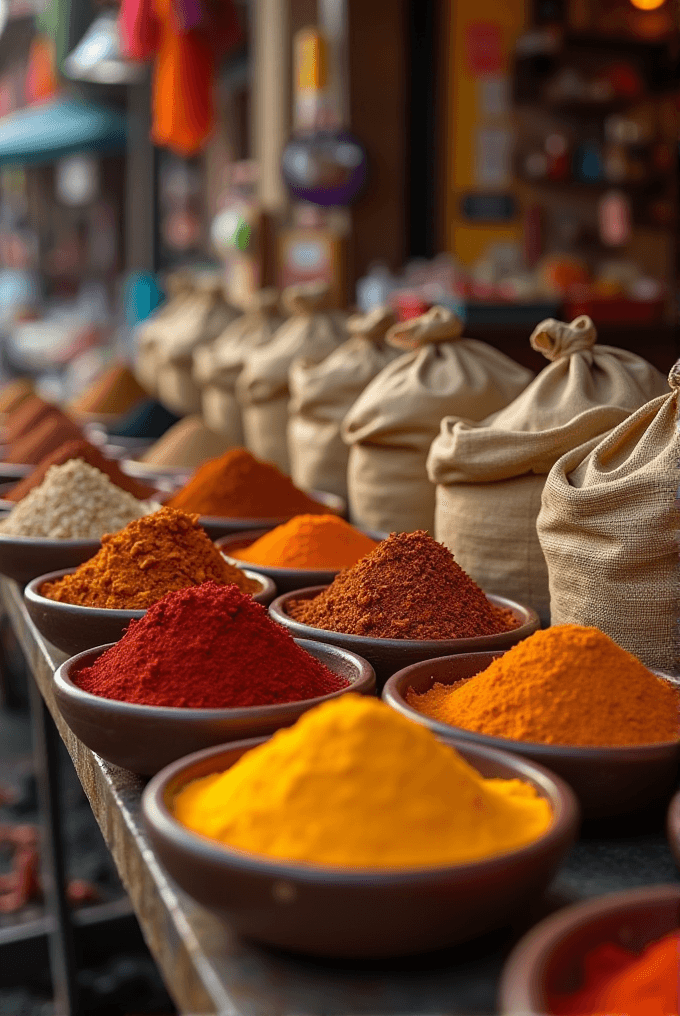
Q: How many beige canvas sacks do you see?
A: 8